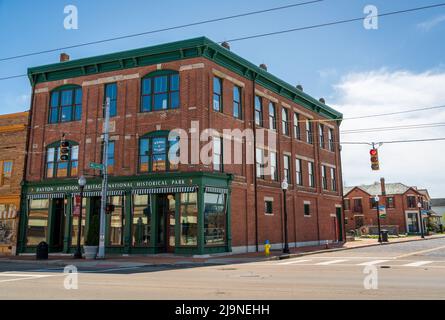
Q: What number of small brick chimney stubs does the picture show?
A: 5